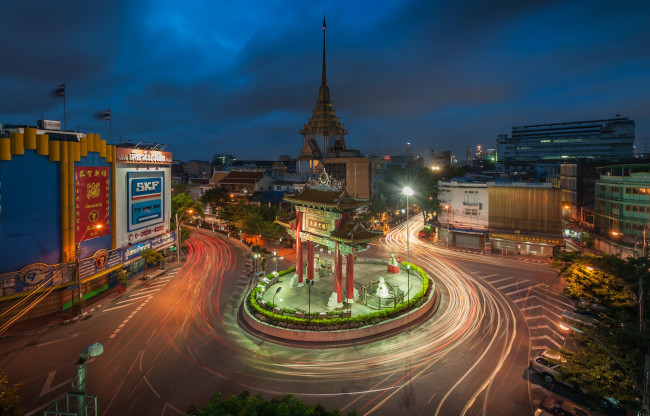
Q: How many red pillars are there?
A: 4